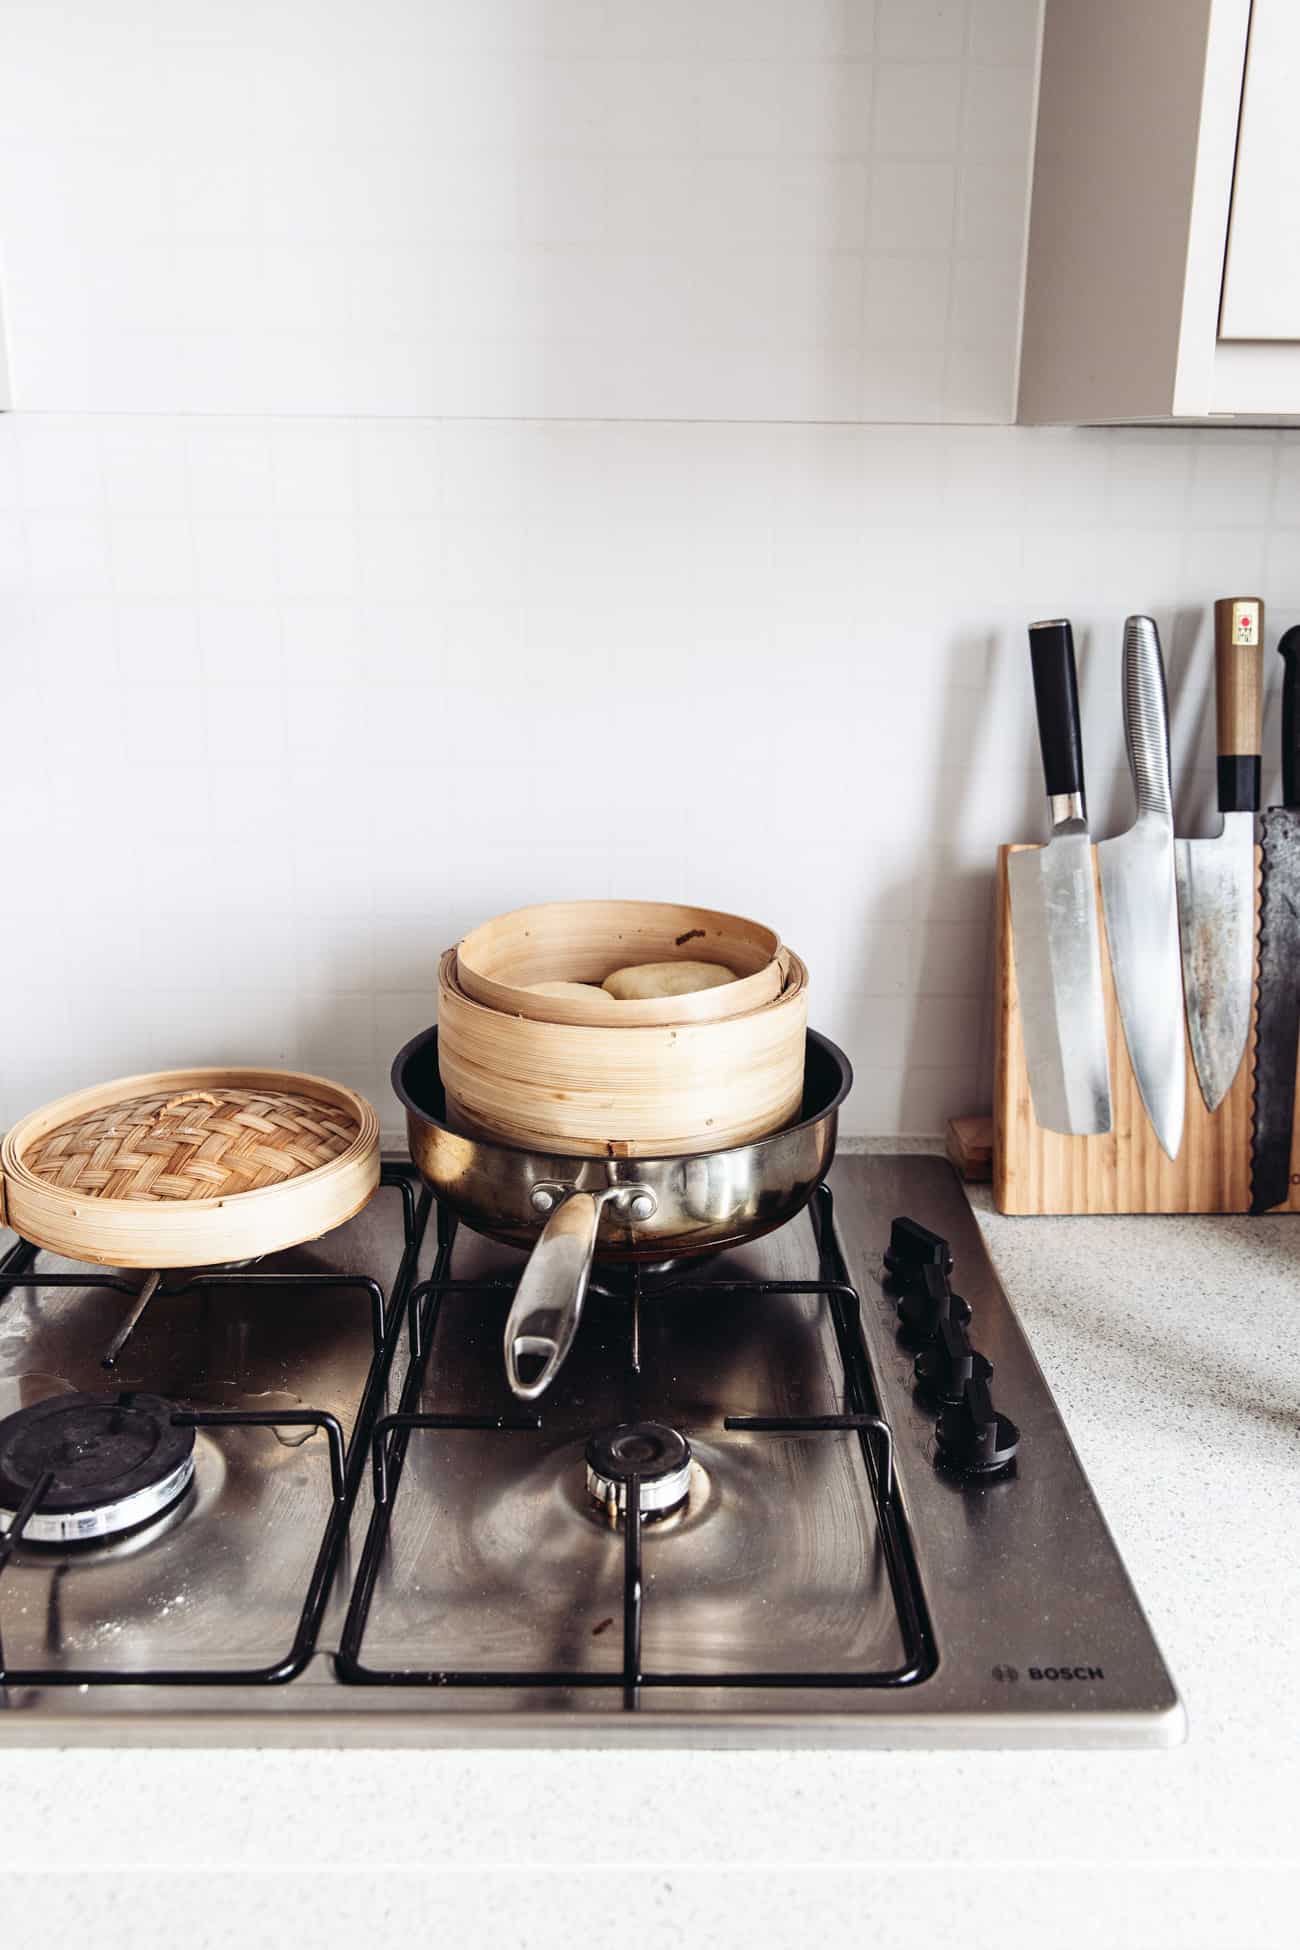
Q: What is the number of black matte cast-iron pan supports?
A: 2